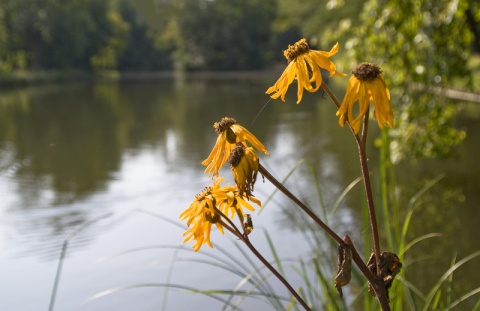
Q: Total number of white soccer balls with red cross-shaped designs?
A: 0